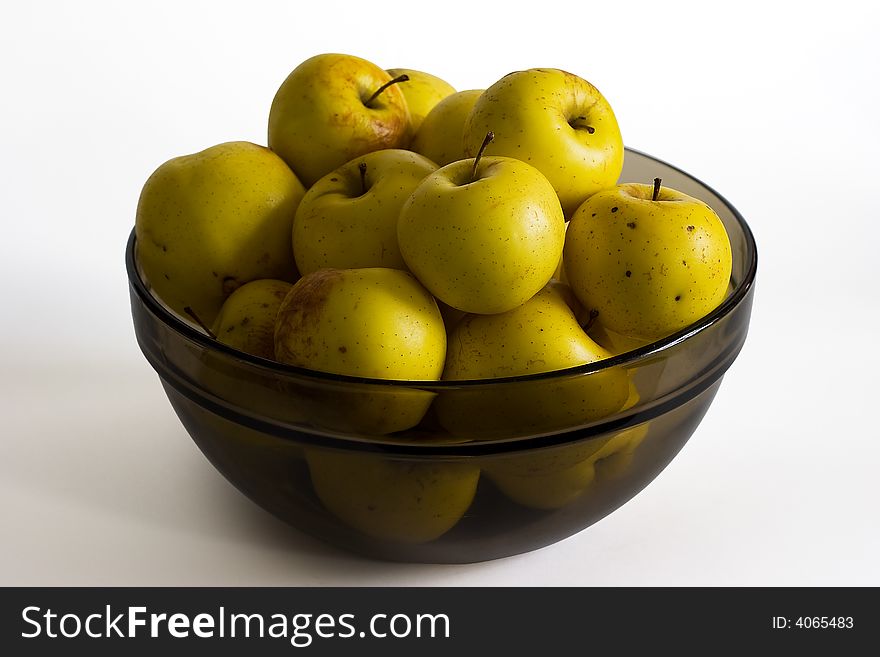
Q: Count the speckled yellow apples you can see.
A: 13